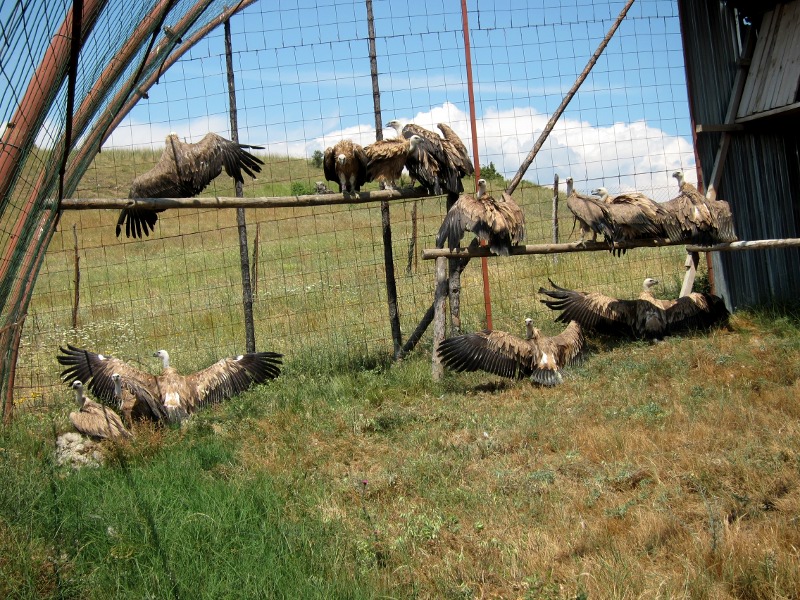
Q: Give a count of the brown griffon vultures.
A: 13